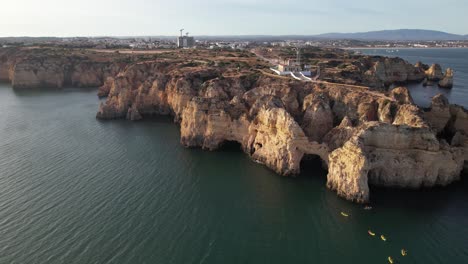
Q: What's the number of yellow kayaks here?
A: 5